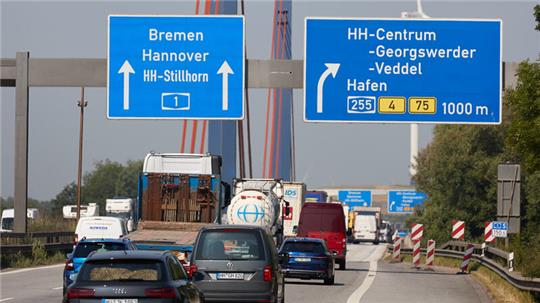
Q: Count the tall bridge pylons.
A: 2